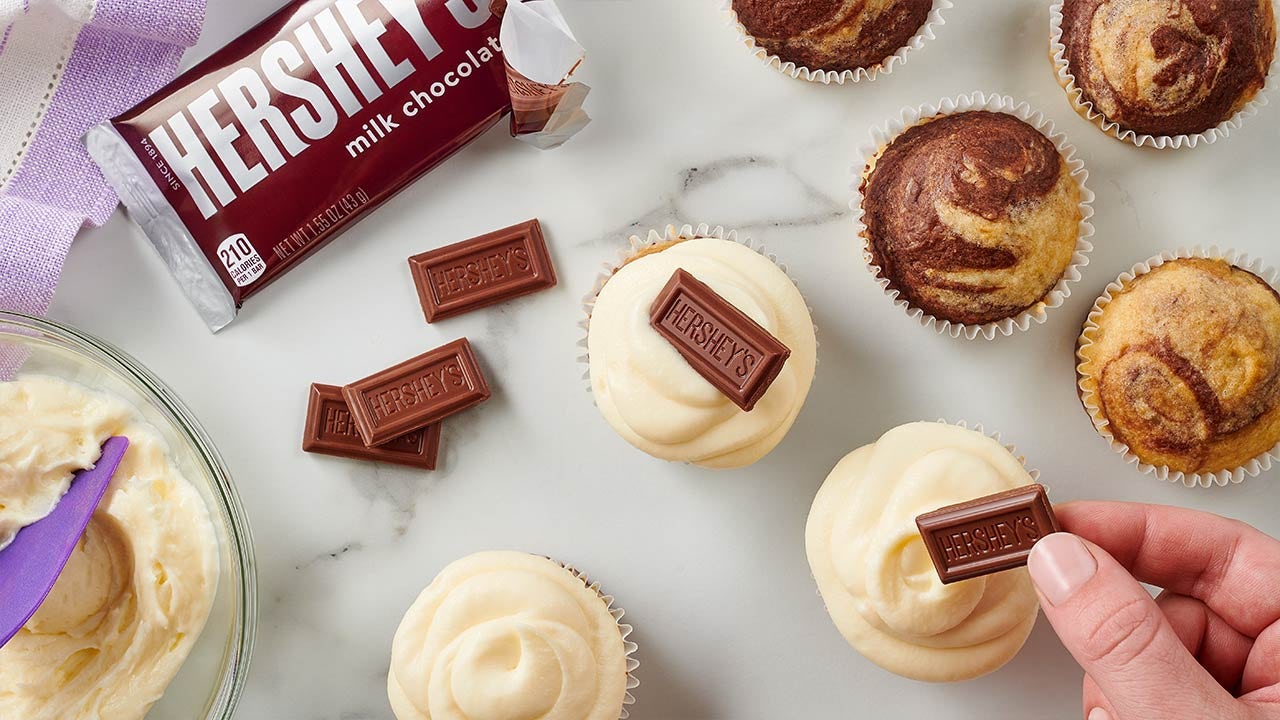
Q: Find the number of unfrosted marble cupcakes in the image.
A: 4